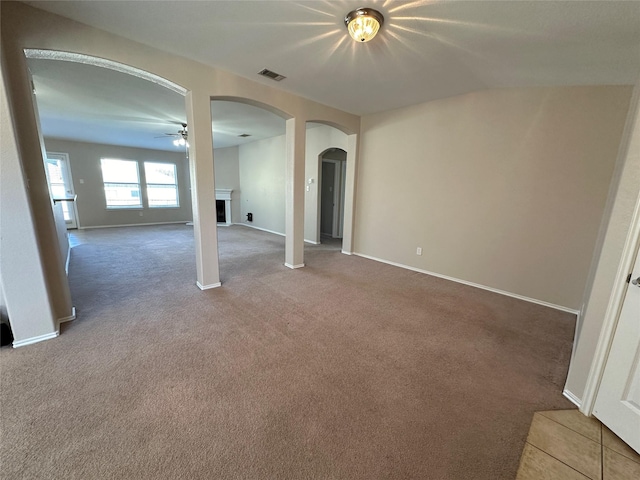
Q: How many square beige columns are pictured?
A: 2